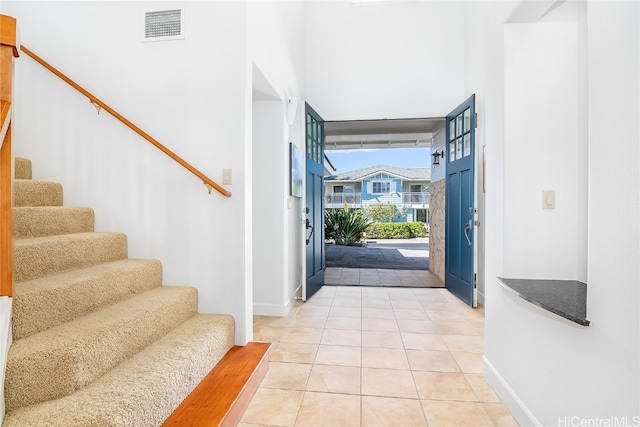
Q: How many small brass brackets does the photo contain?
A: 2